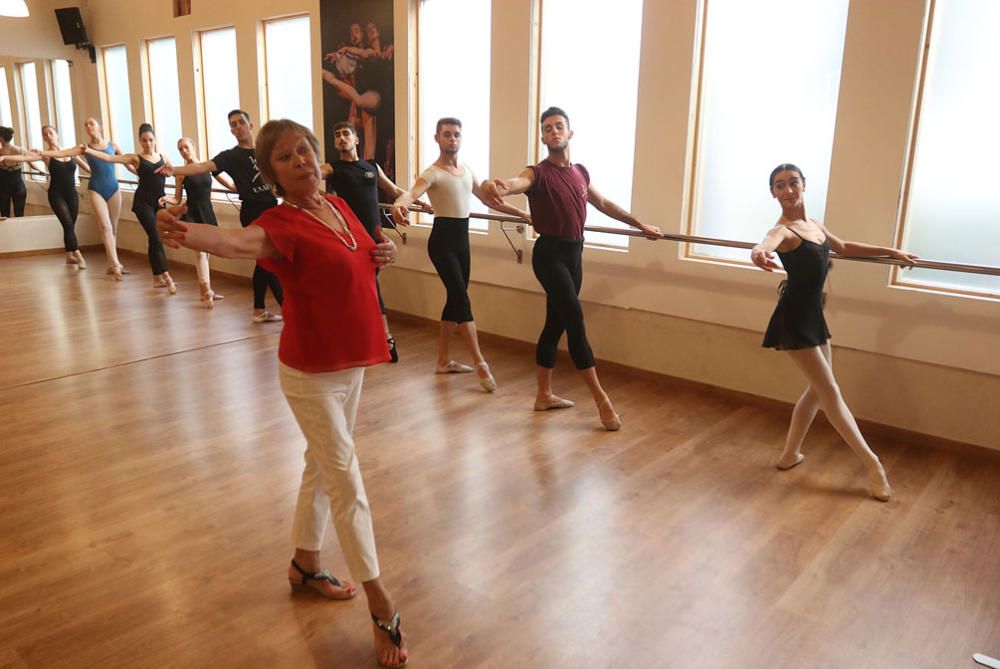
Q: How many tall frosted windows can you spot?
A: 8